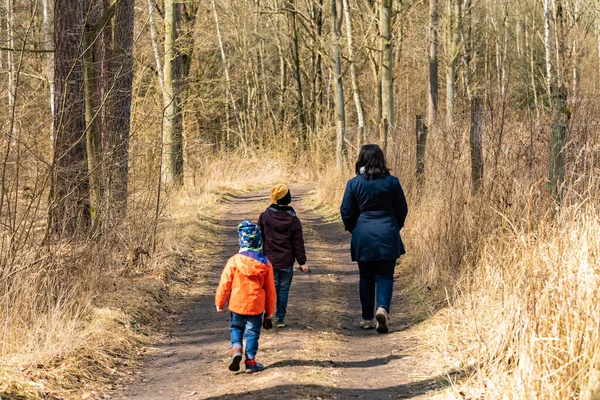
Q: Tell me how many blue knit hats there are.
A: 1